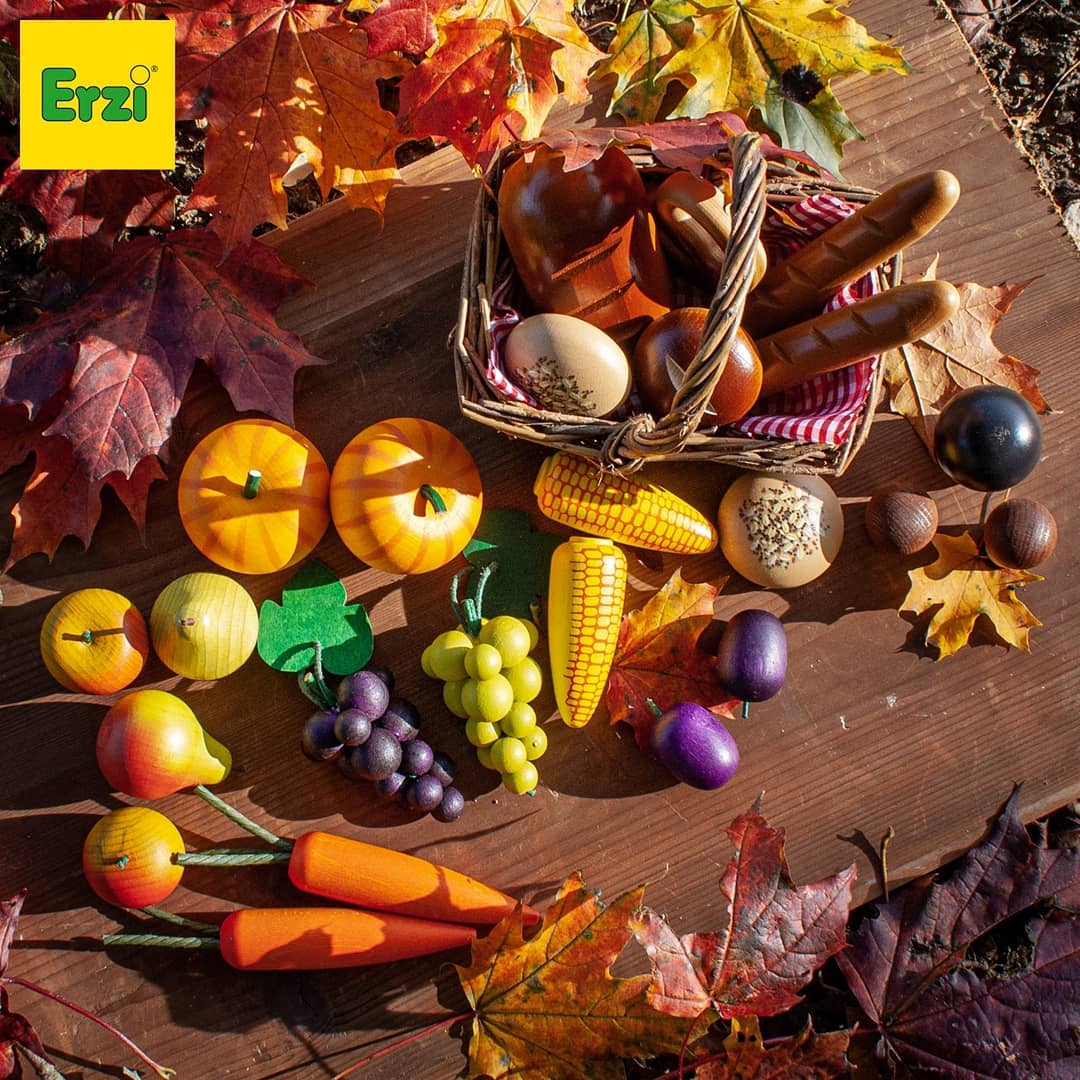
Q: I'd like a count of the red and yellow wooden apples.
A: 2